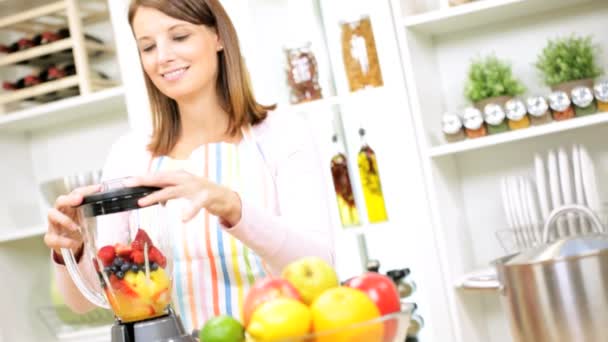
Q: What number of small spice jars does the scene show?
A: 8